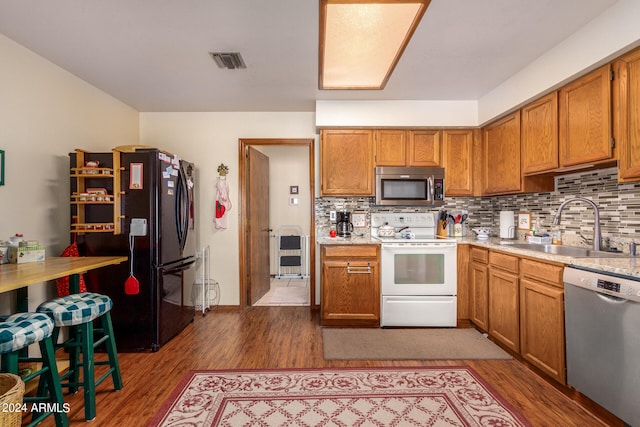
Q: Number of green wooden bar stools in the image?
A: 2